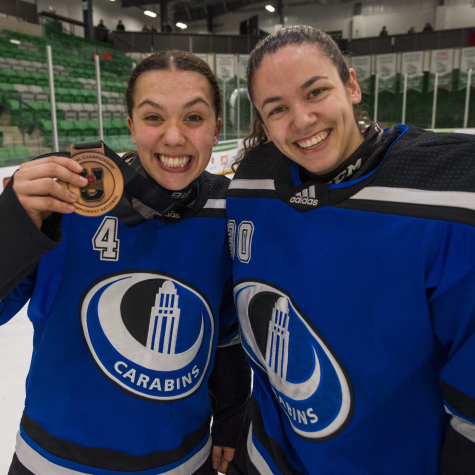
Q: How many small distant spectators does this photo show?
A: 8